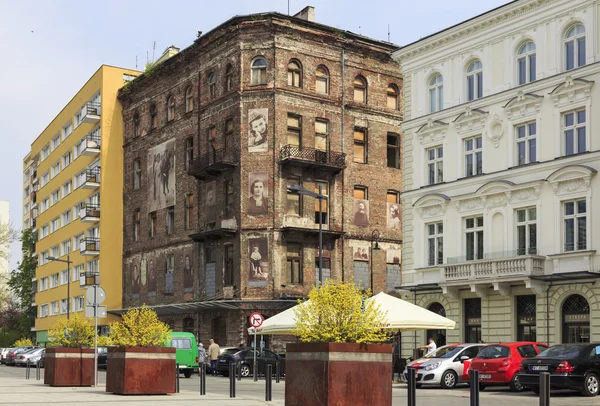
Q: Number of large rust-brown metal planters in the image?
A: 3